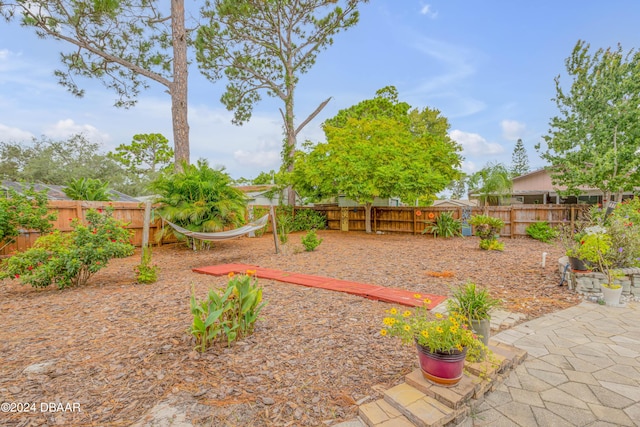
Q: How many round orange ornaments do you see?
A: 2